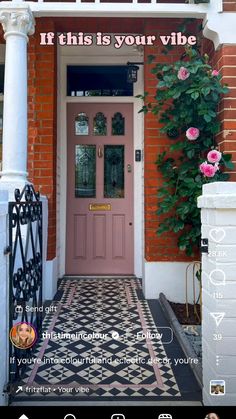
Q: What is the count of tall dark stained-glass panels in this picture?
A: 2